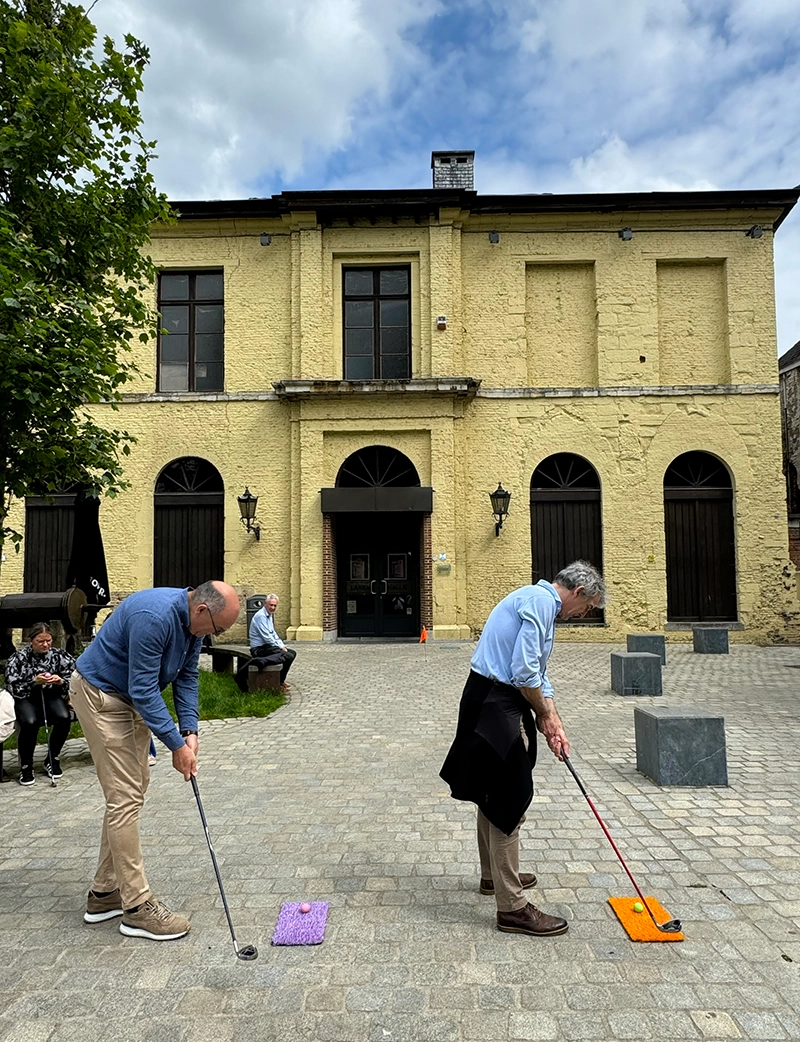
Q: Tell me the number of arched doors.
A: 5